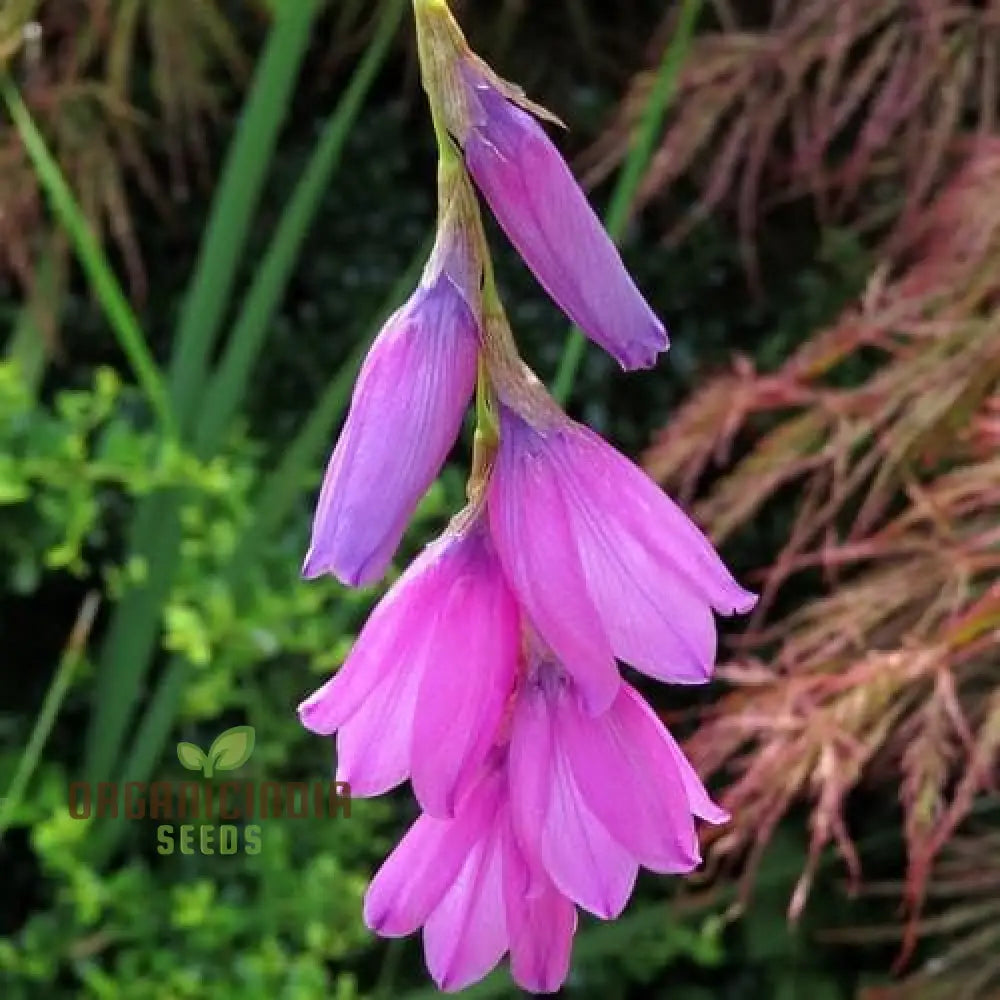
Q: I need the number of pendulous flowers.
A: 6